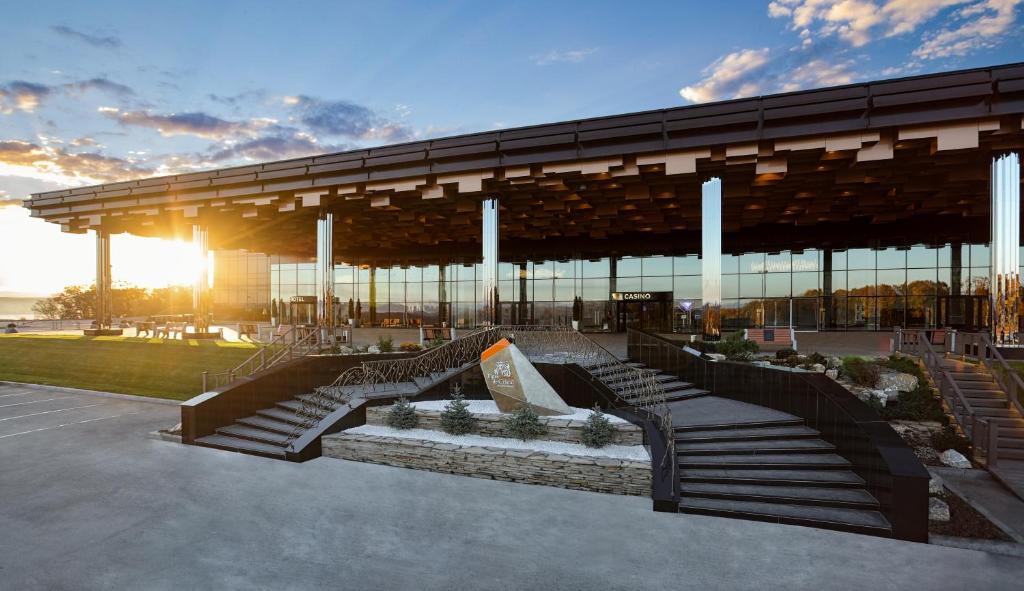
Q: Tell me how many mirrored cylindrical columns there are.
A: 6